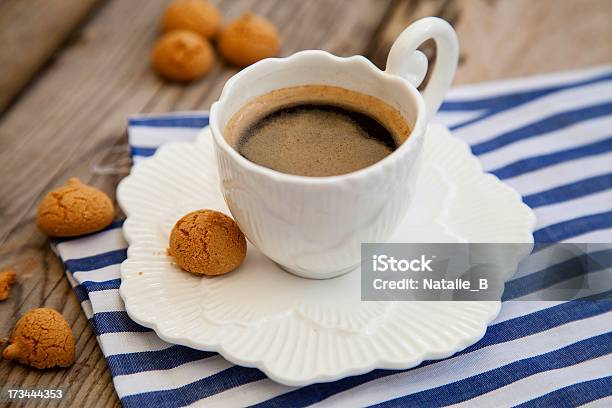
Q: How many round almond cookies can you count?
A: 6